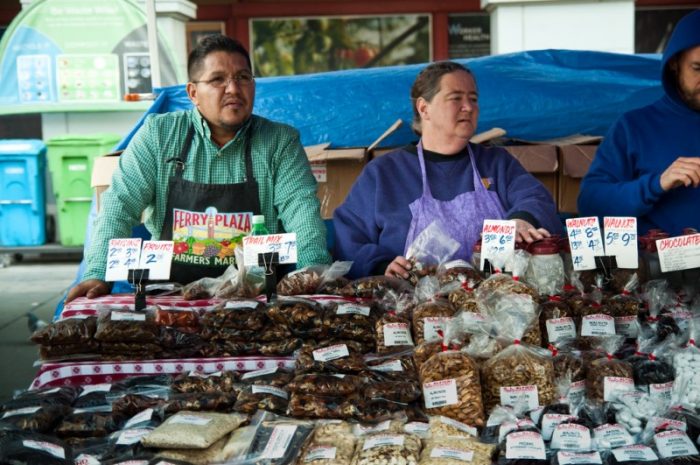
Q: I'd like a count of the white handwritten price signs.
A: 7